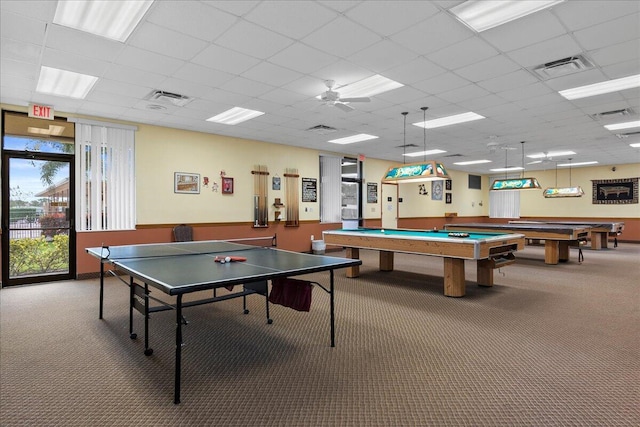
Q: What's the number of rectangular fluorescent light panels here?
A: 15